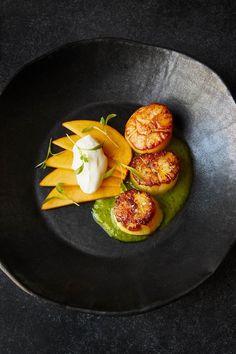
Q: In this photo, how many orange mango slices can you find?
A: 5